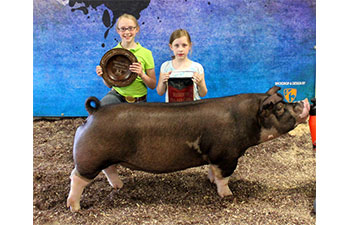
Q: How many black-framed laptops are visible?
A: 0